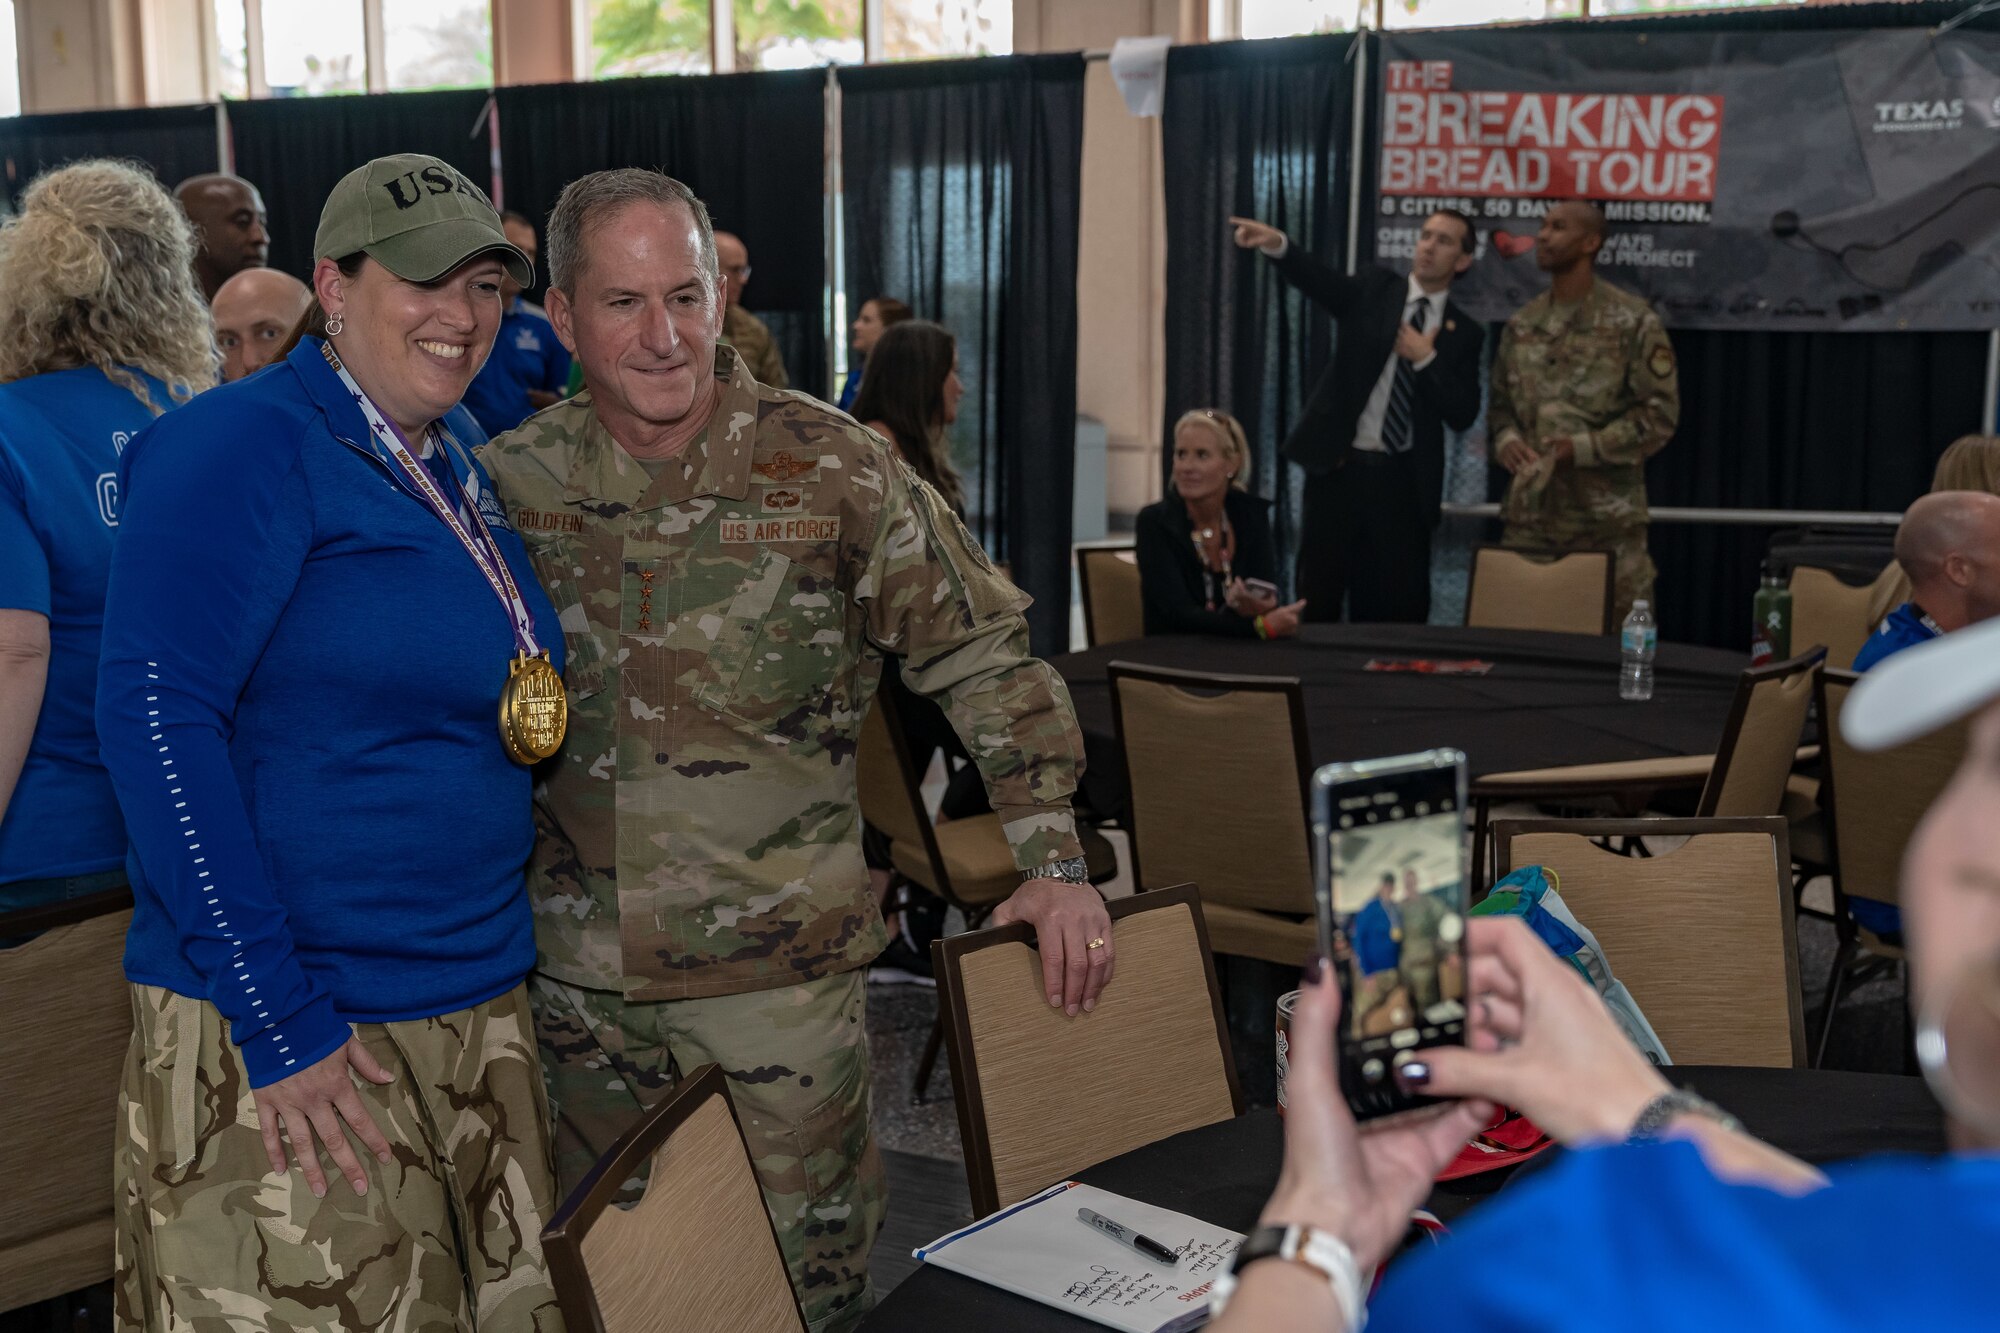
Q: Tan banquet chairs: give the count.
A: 11